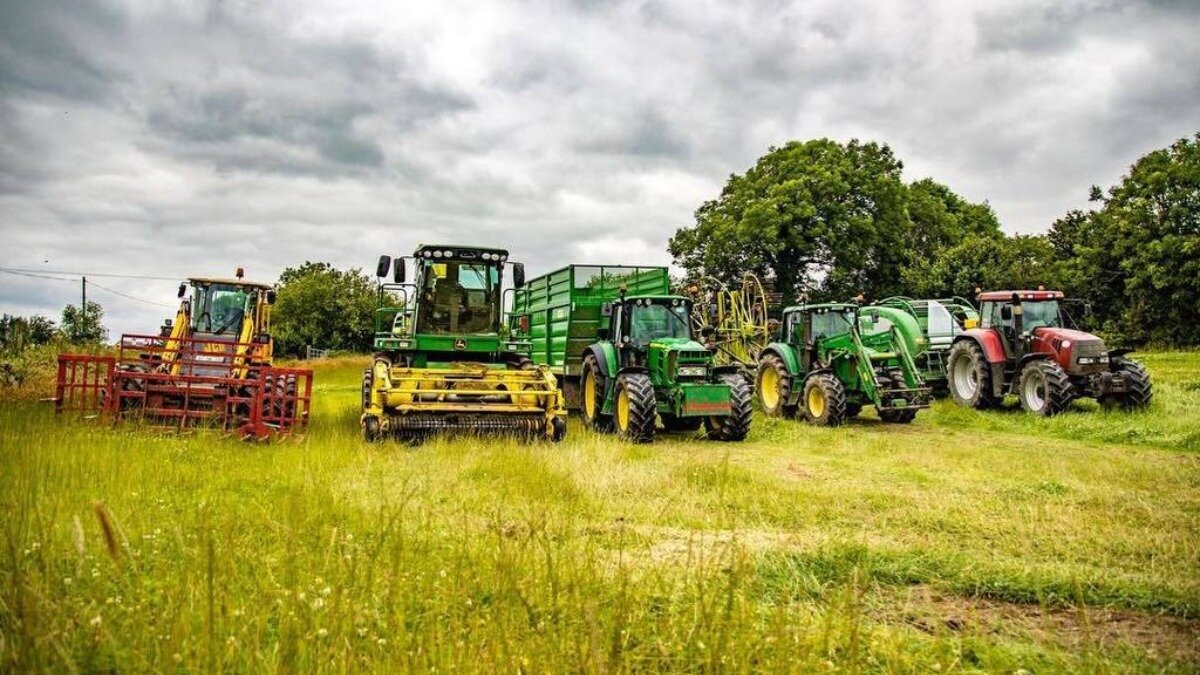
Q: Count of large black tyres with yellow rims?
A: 4